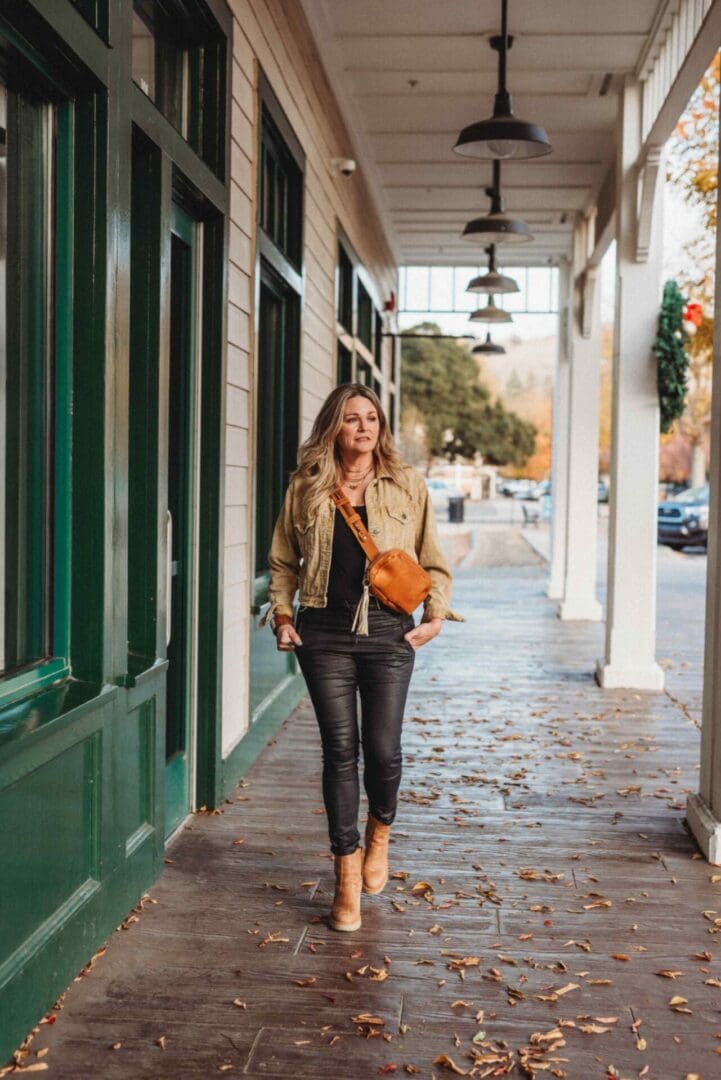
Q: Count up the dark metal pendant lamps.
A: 5